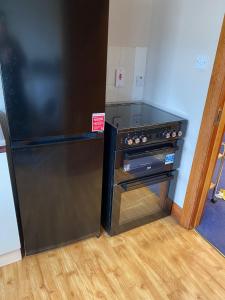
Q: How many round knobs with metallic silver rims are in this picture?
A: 6